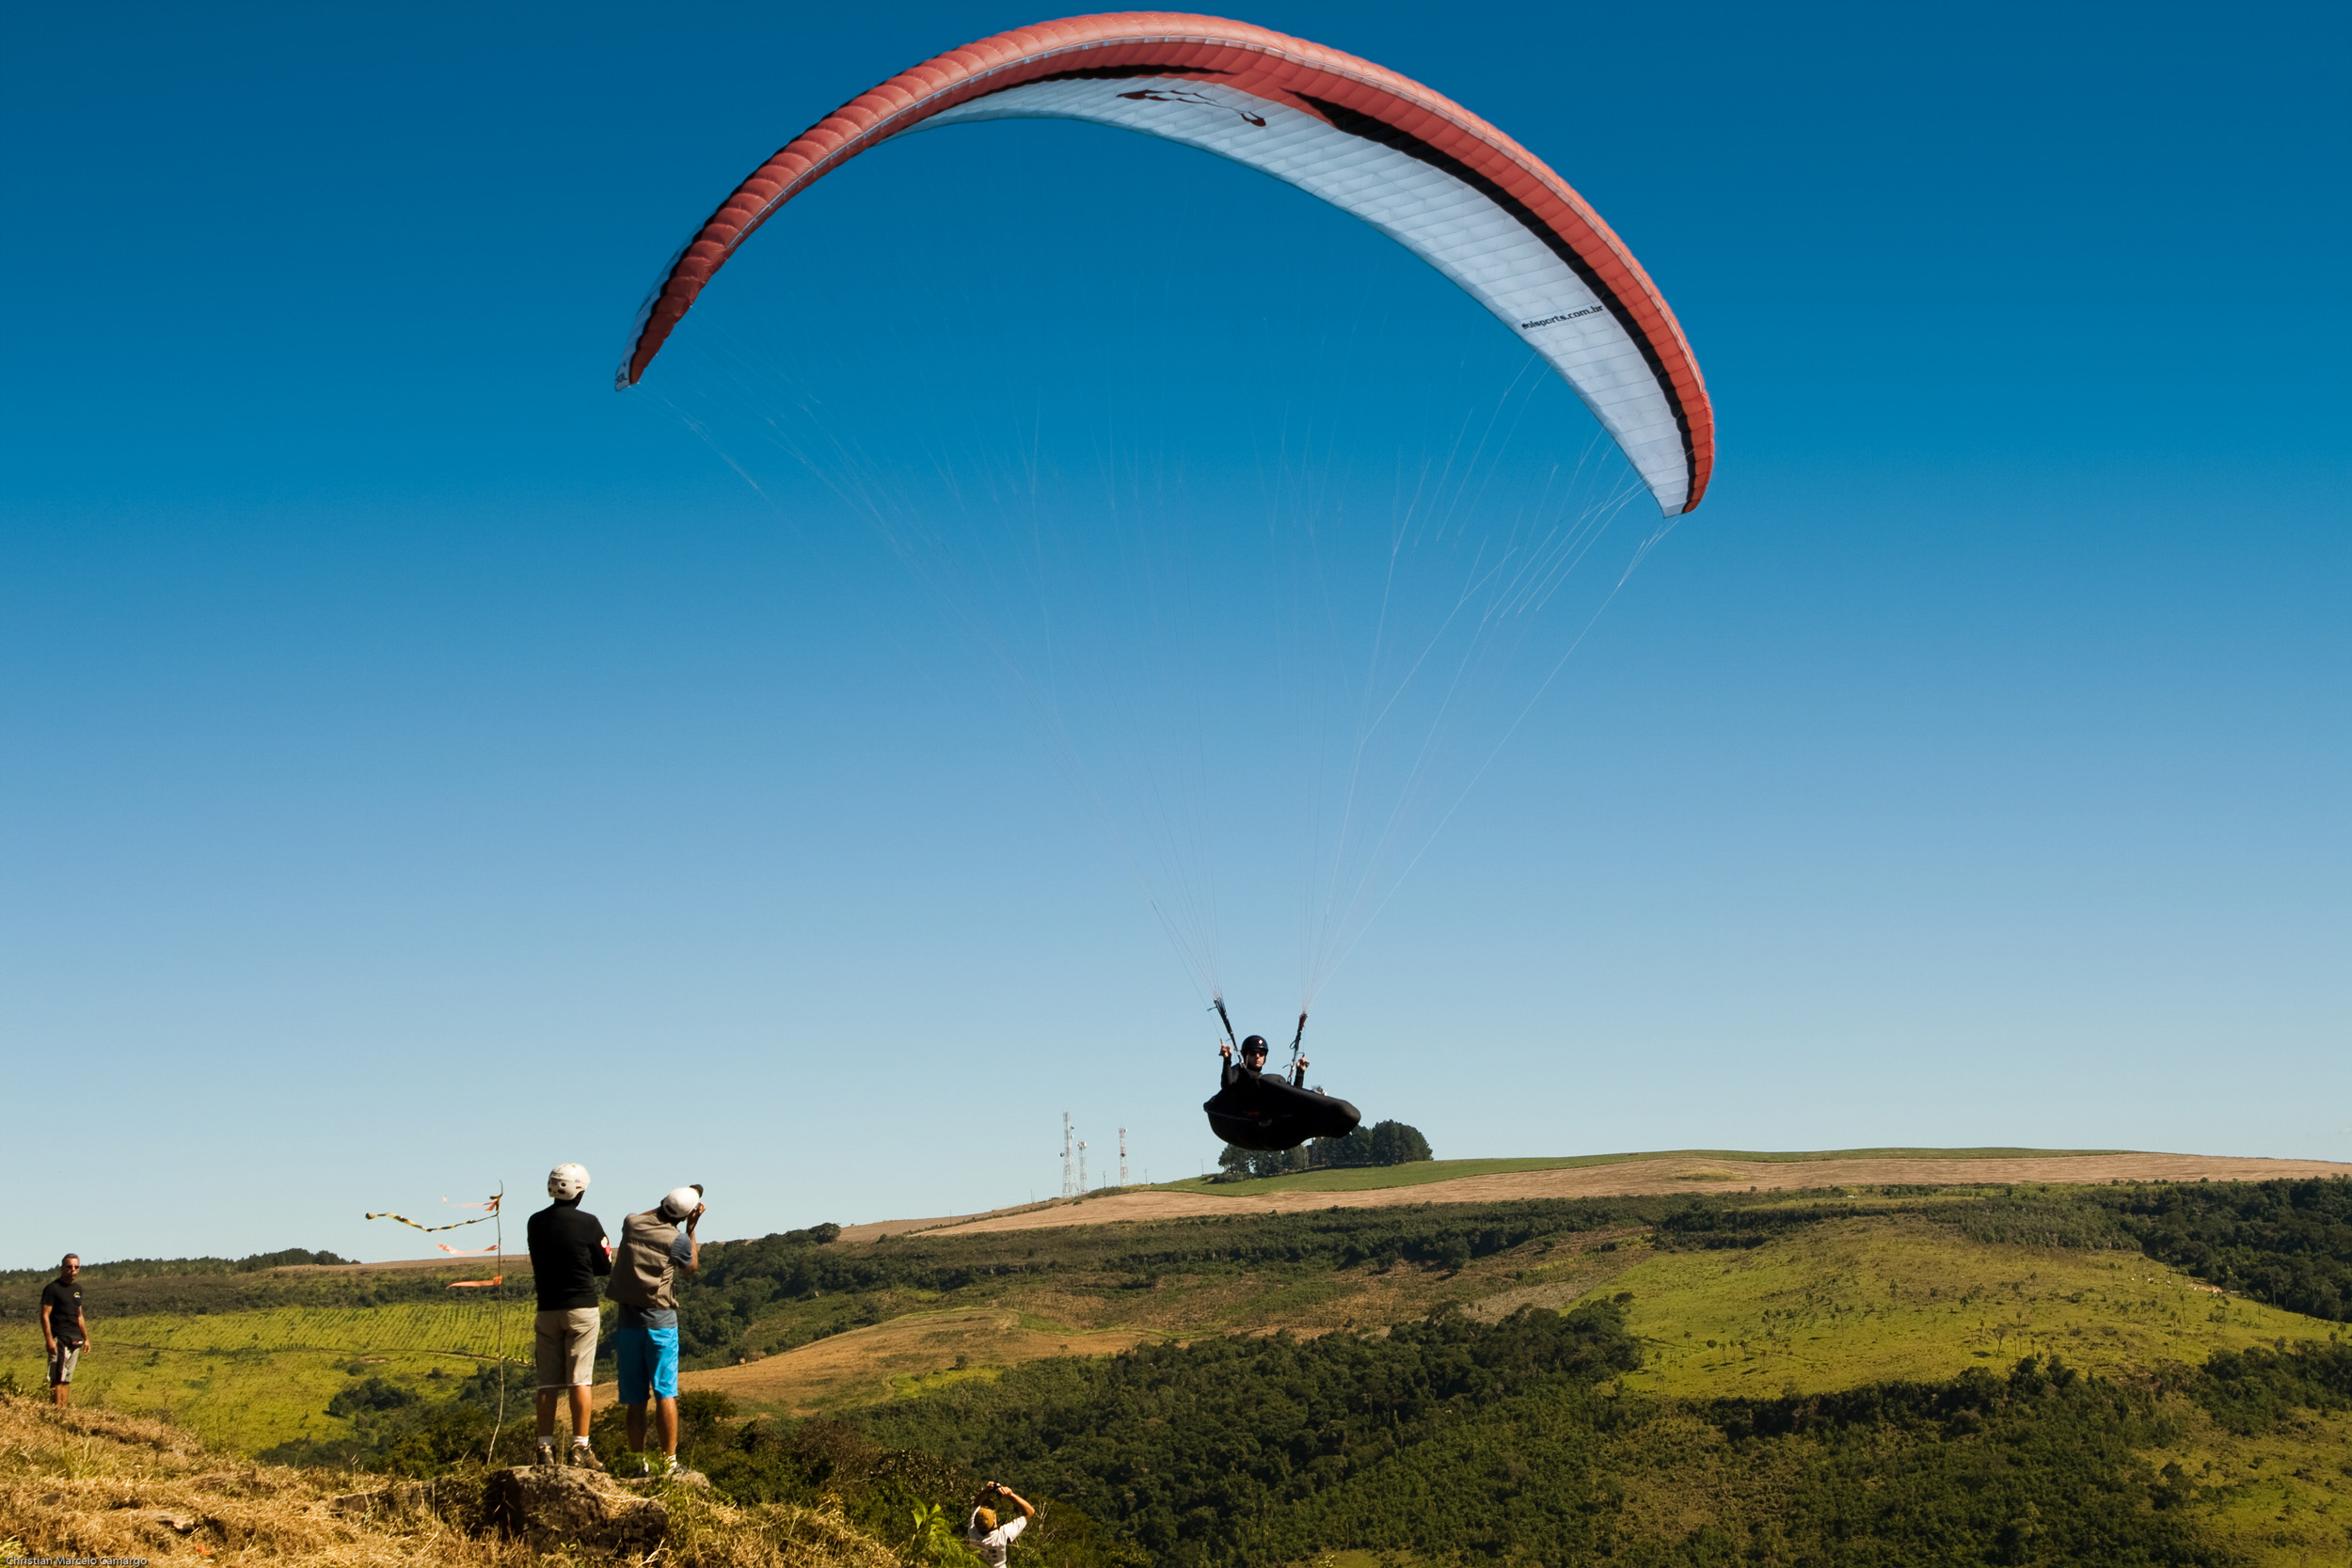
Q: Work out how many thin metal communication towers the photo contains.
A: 3